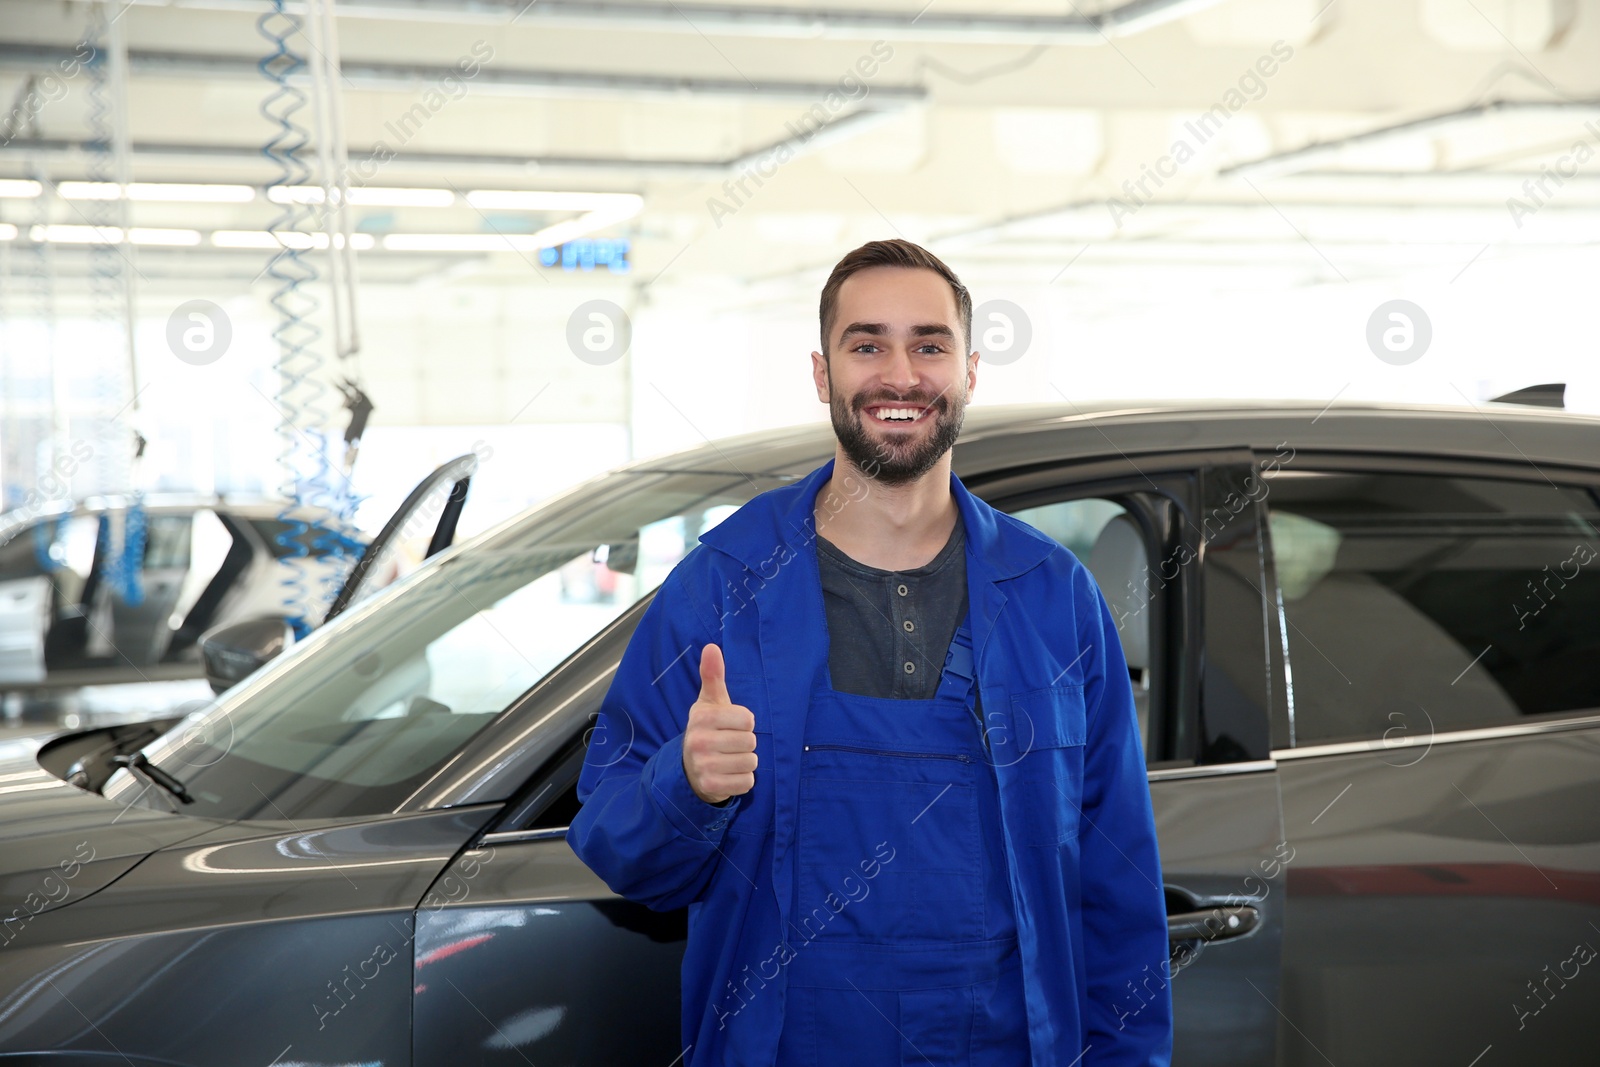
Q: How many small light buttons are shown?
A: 3